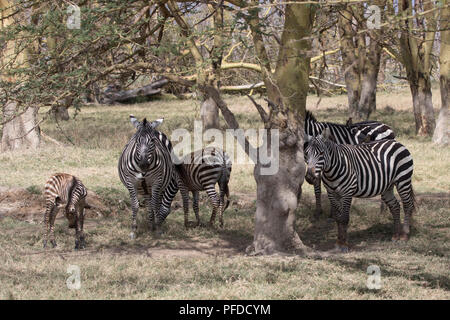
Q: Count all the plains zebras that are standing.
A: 5